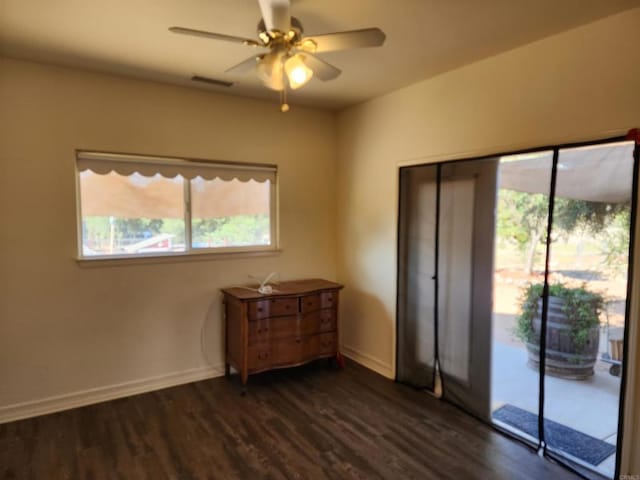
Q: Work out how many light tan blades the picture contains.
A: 5